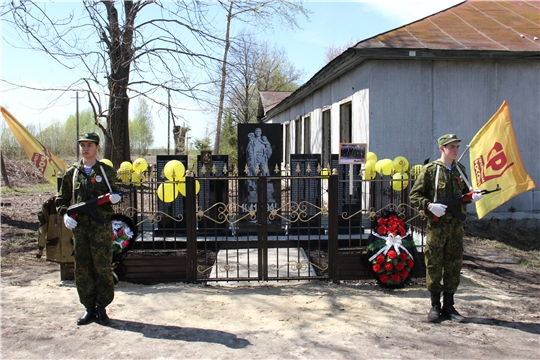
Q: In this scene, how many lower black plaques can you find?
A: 4